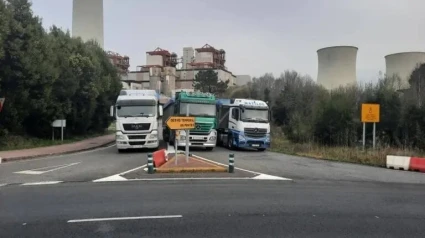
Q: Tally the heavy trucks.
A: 3